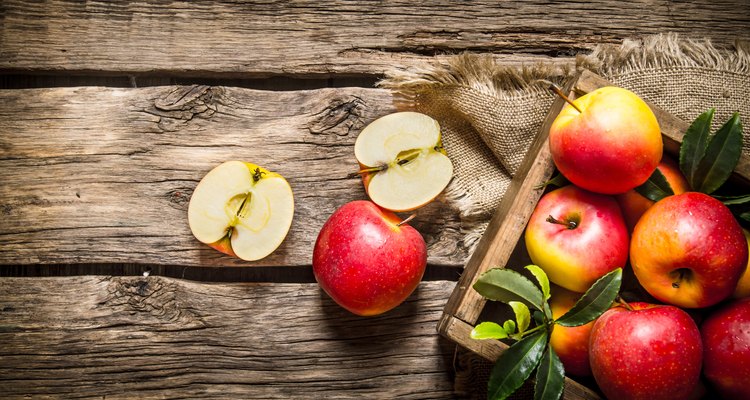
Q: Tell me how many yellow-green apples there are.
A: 0